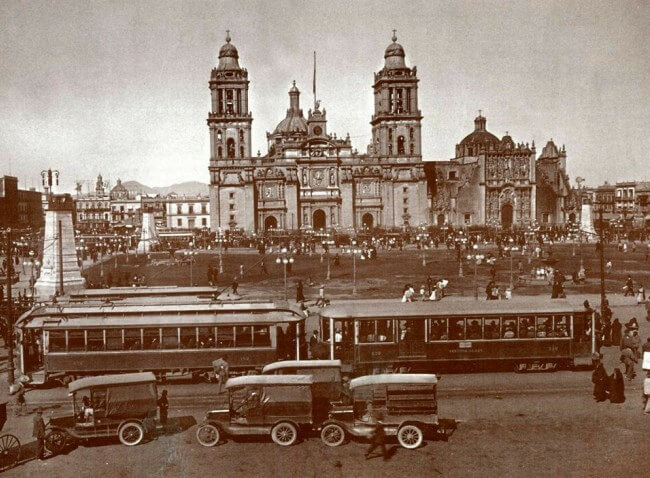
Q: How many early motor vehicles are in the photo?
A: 4